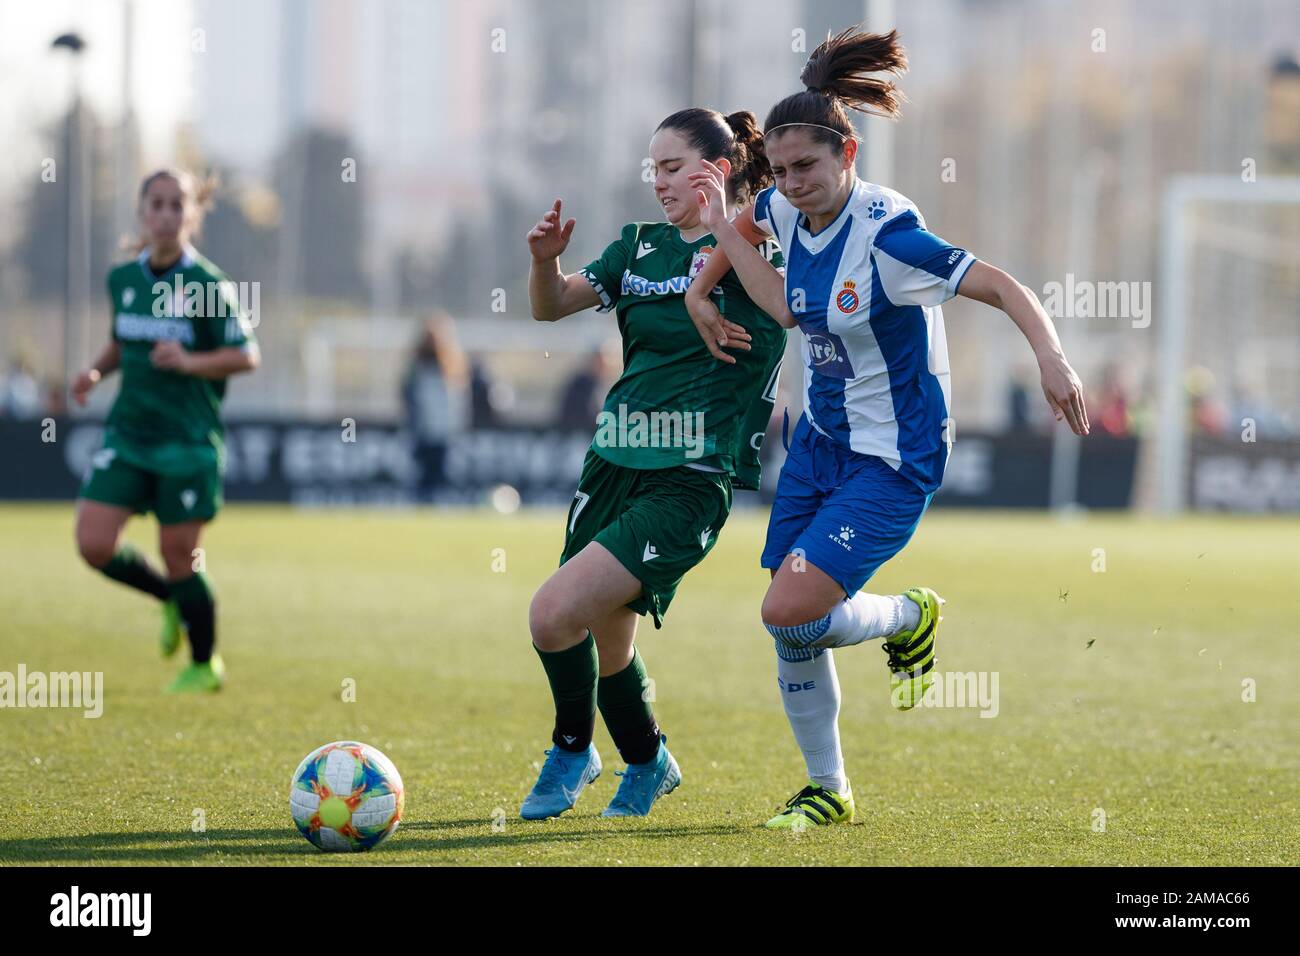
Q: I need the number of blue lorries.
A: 0